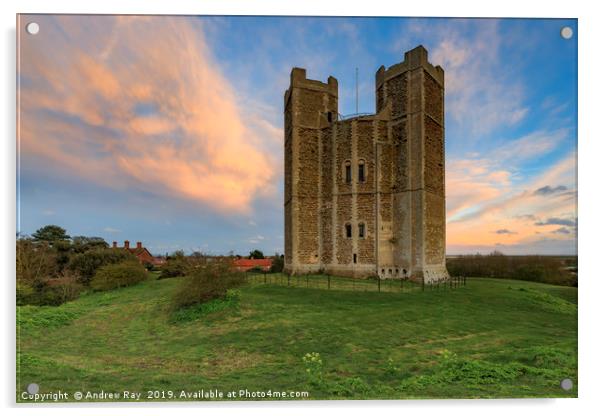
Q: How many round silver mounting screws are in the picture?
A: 4